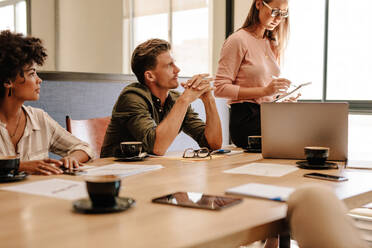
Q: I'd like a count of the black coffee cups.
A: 5